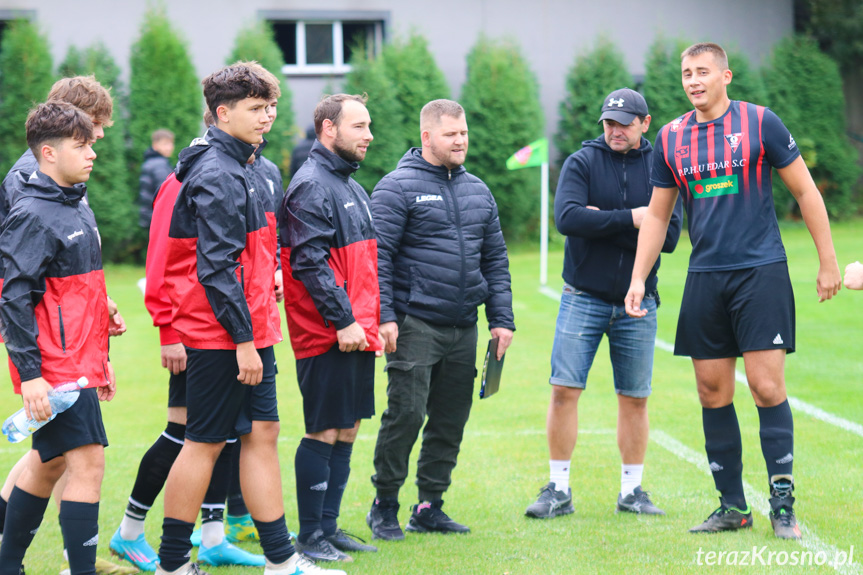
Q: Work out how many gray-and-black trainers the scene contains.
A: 2